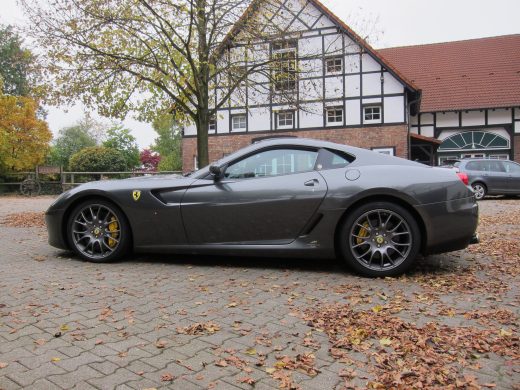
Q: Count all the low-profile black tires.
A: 2